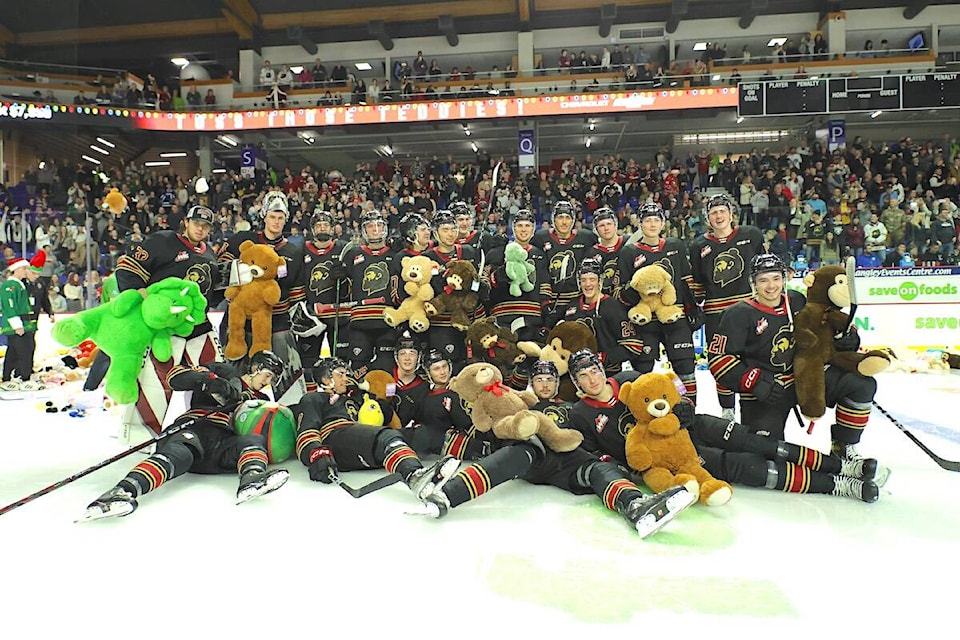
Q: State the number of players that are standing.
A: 12